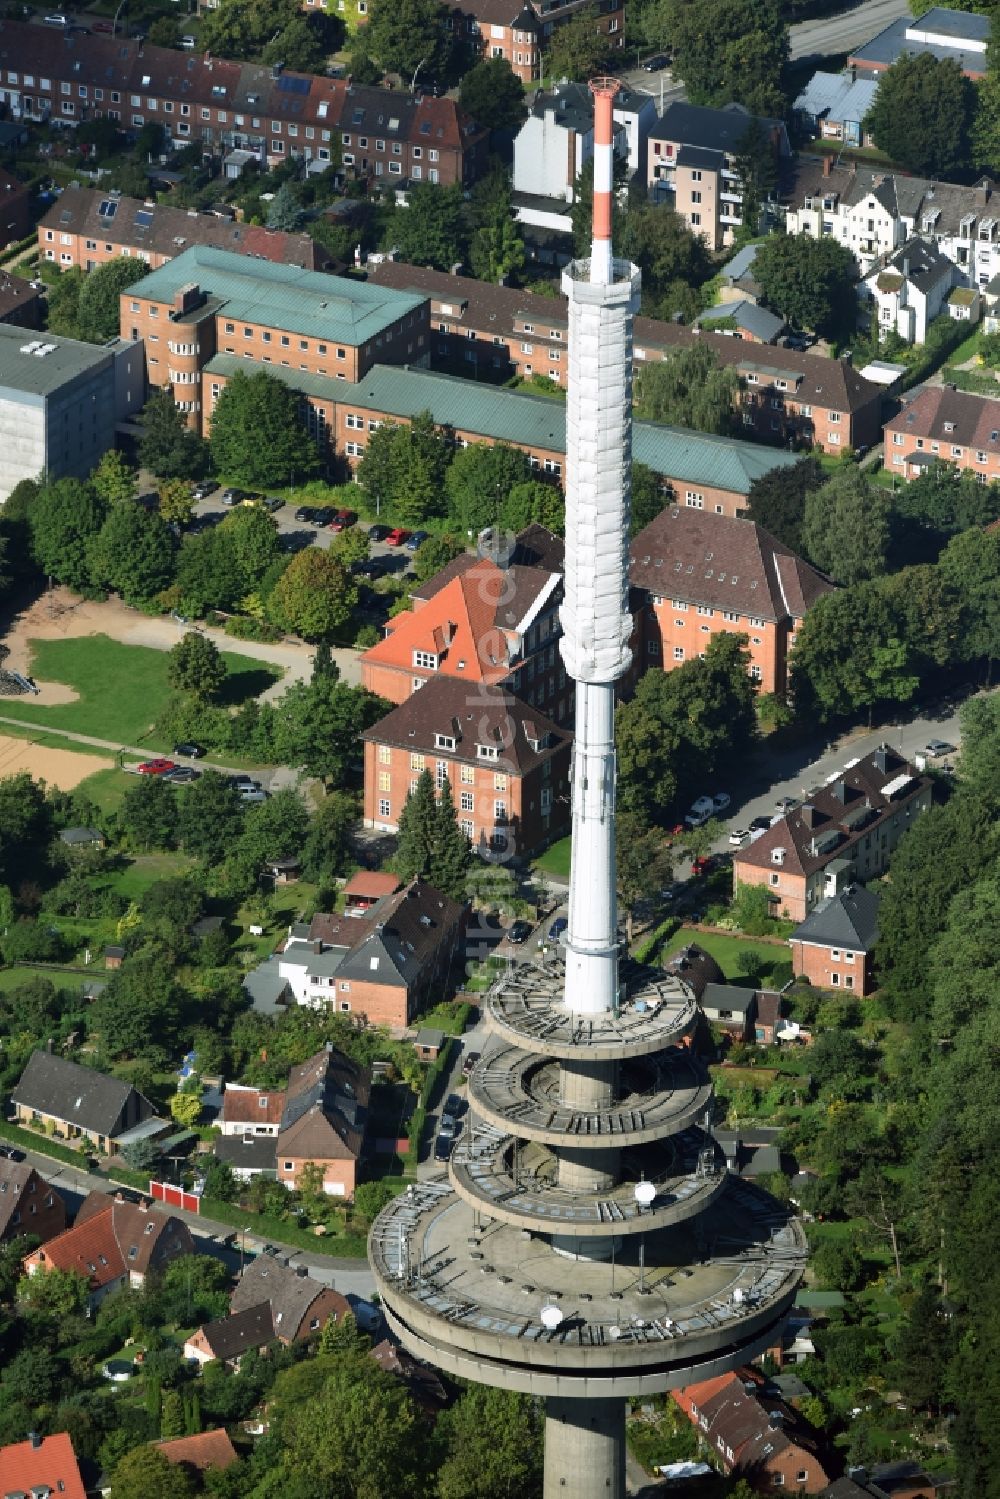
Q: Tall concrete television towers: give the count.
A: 1